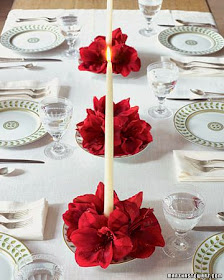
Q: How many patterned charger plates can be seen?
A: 6